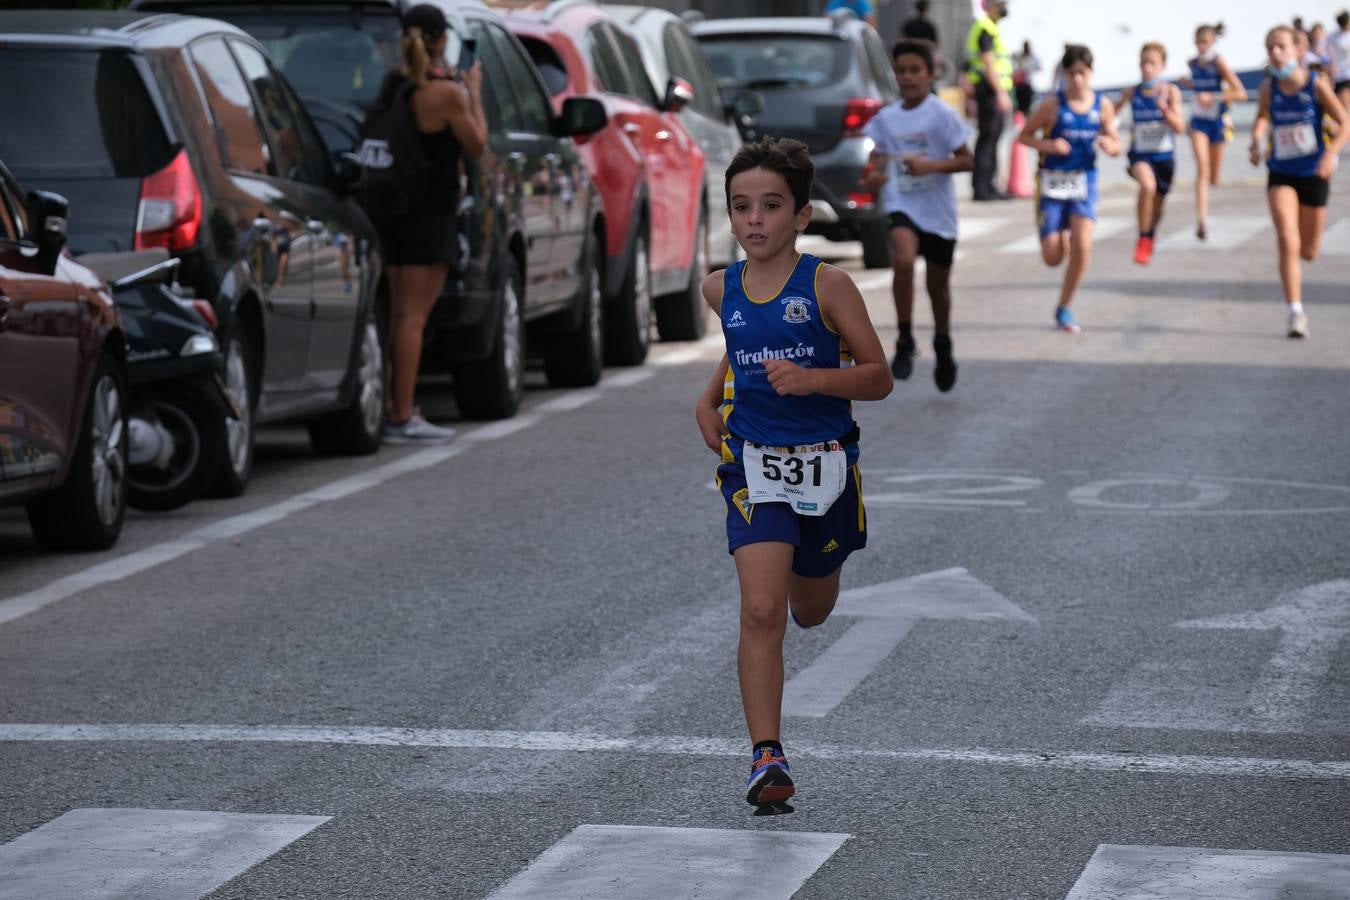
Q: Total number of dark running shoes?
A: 2